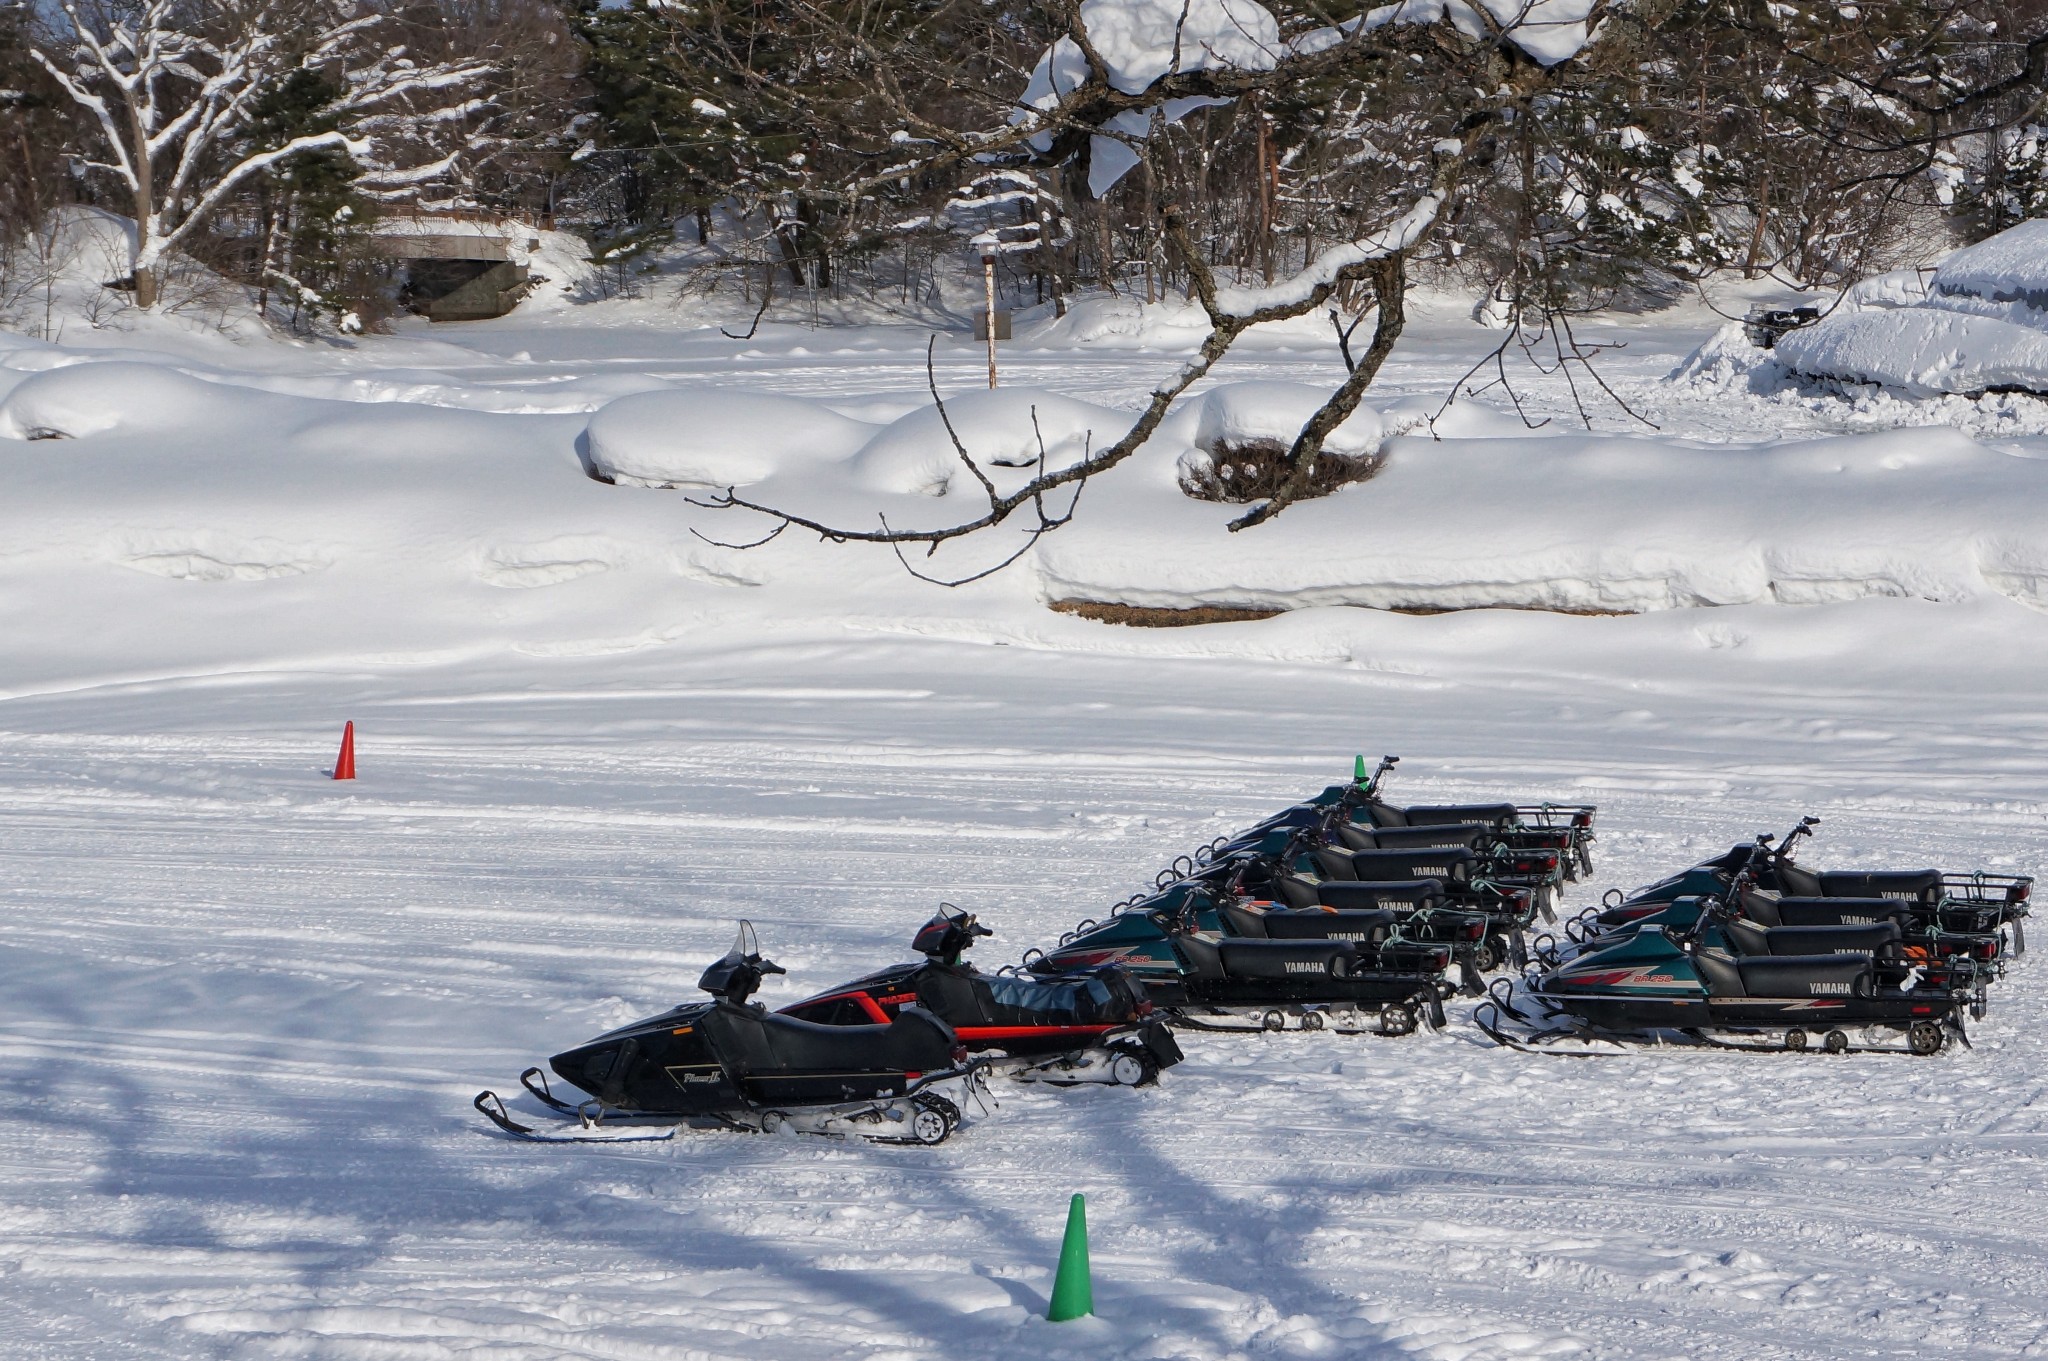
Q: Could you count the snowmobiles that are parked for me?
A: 12